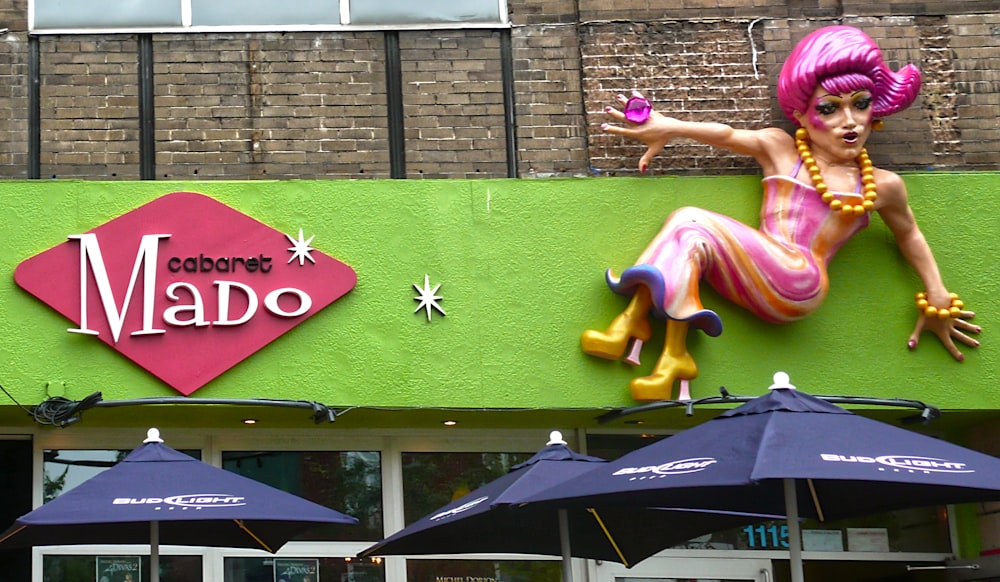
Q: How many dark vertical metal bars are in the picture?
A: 4